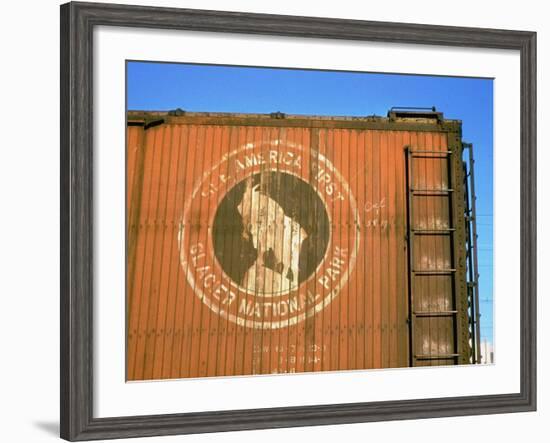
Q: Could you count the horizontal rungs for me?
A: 6